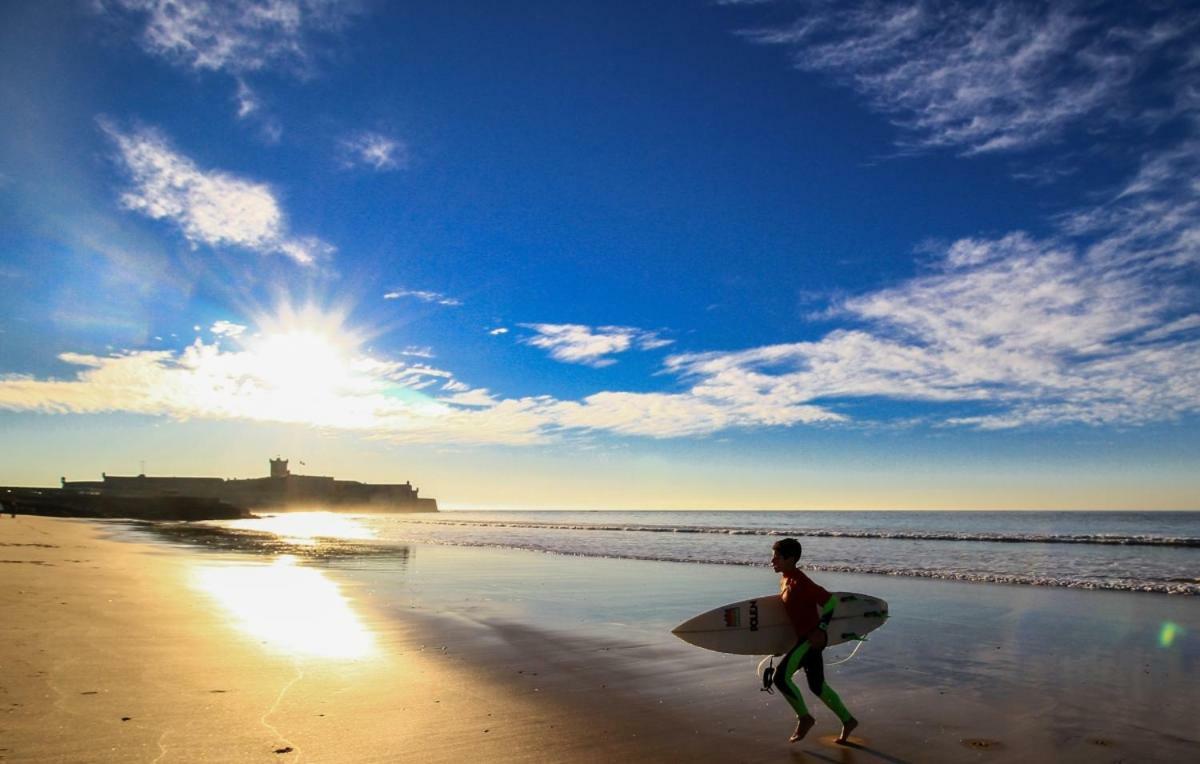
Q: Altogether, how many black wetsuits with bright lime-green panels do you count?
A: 1